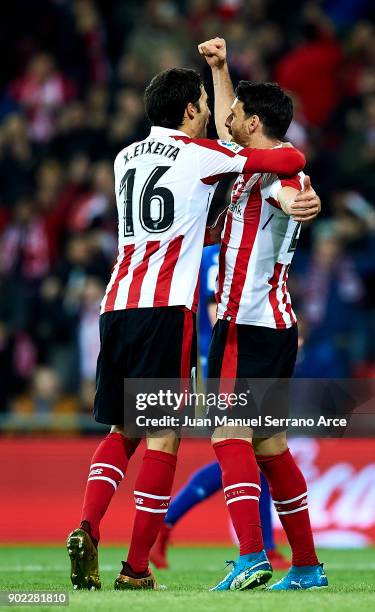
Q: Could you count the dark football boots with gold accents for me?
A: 2